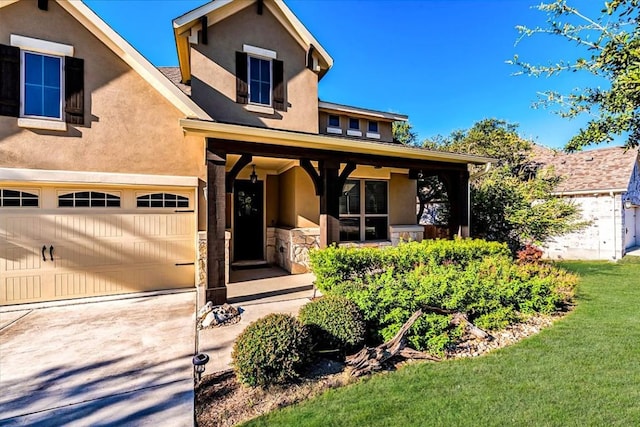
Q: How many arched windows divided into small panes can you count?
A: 3